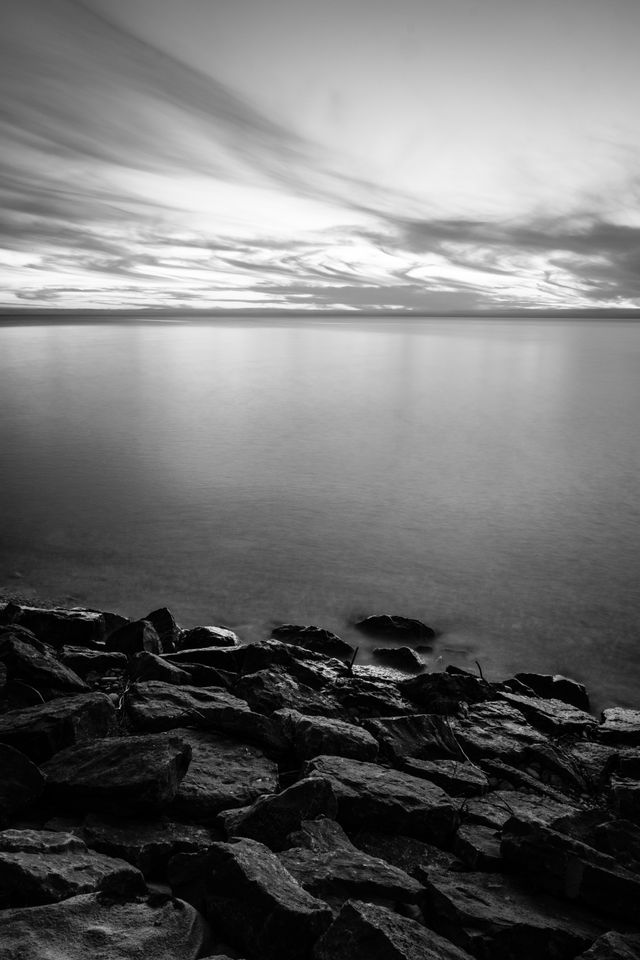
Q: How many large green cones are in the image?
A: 0